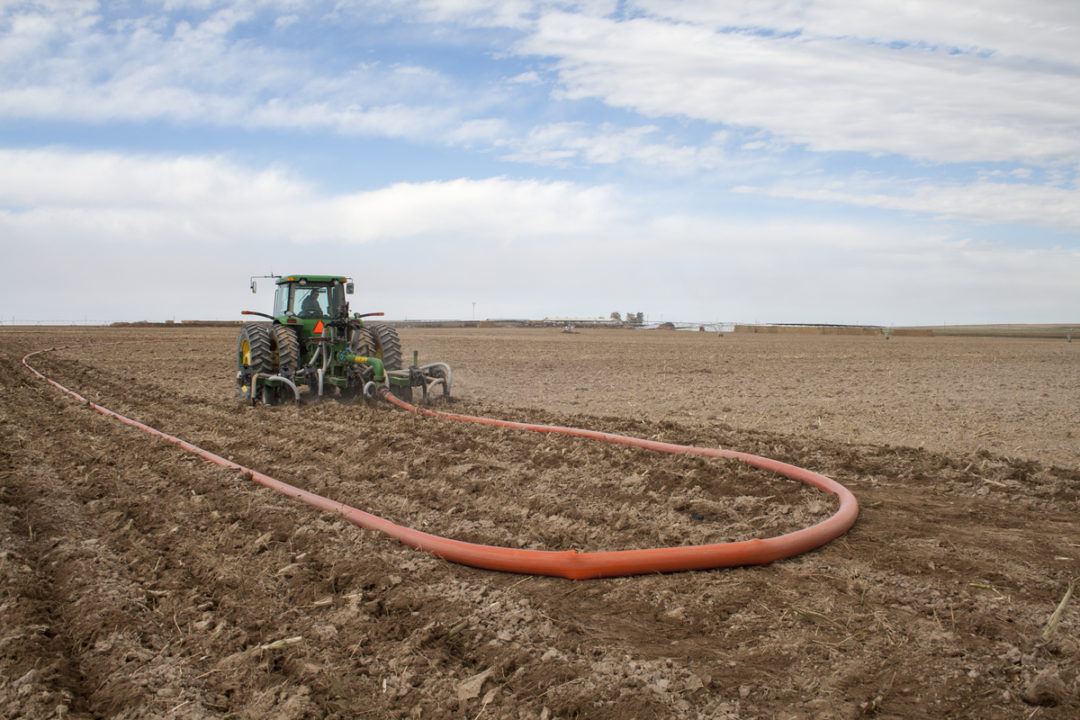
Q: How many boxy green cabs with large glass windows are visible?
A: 1